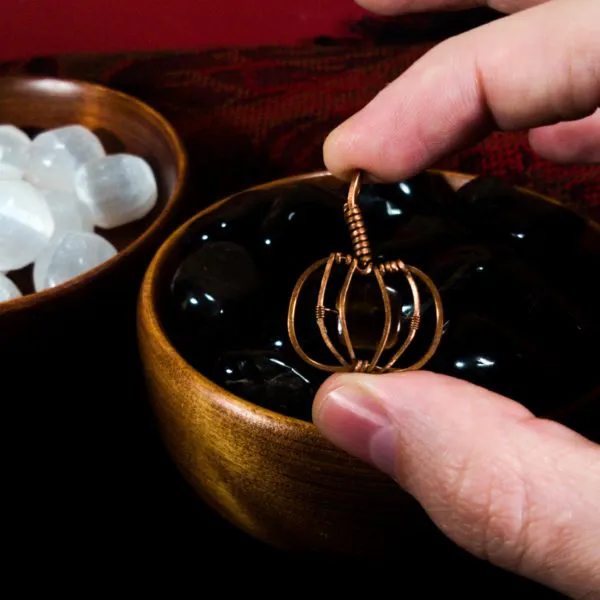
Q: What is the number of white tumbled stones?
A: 7